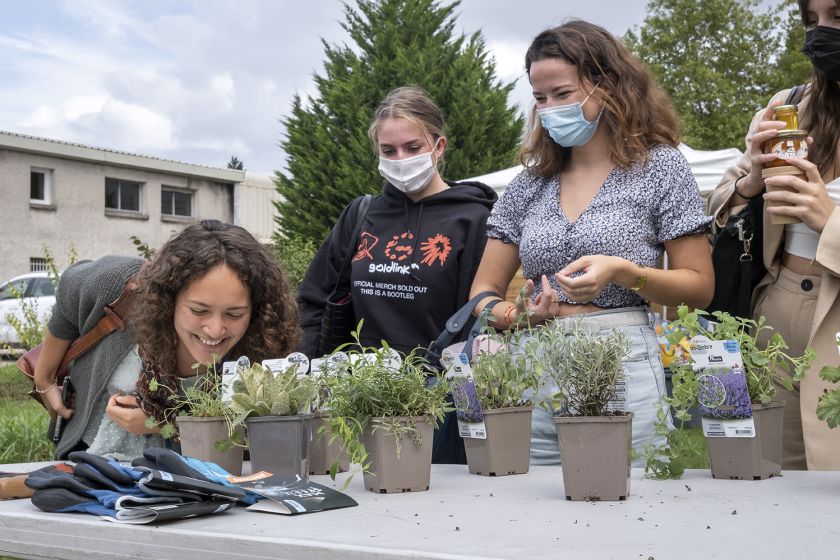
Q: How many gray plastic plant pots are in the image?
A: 7